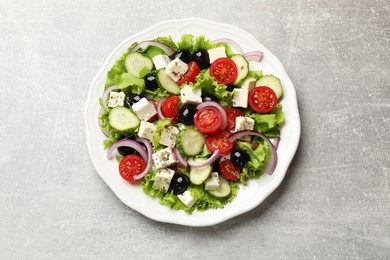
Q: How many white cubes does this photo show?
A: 15